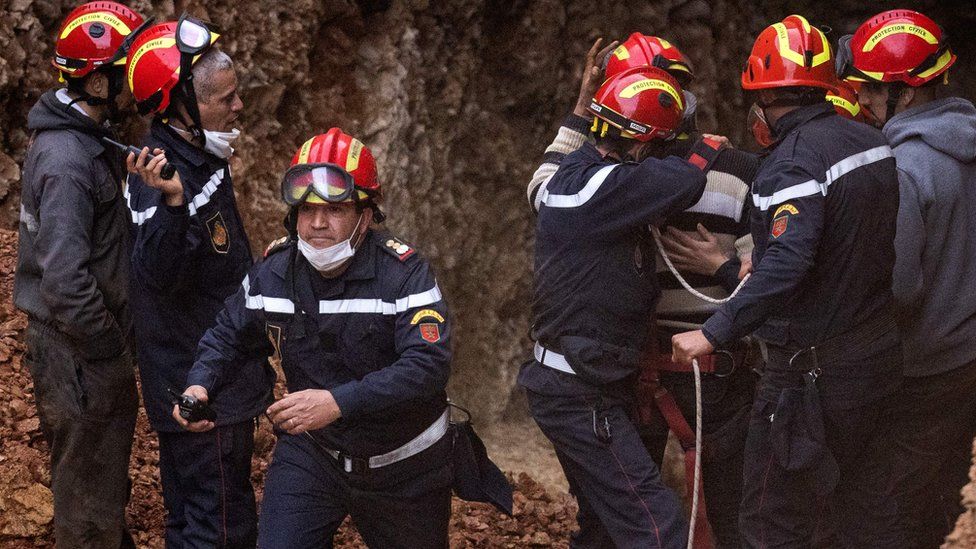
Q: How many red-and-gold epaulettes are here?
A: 2